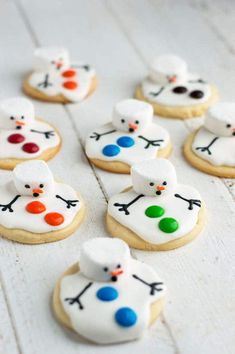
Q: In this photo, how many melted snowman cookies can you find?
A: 8